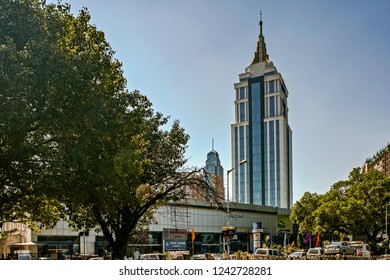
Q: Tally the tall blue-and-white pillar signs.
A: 1